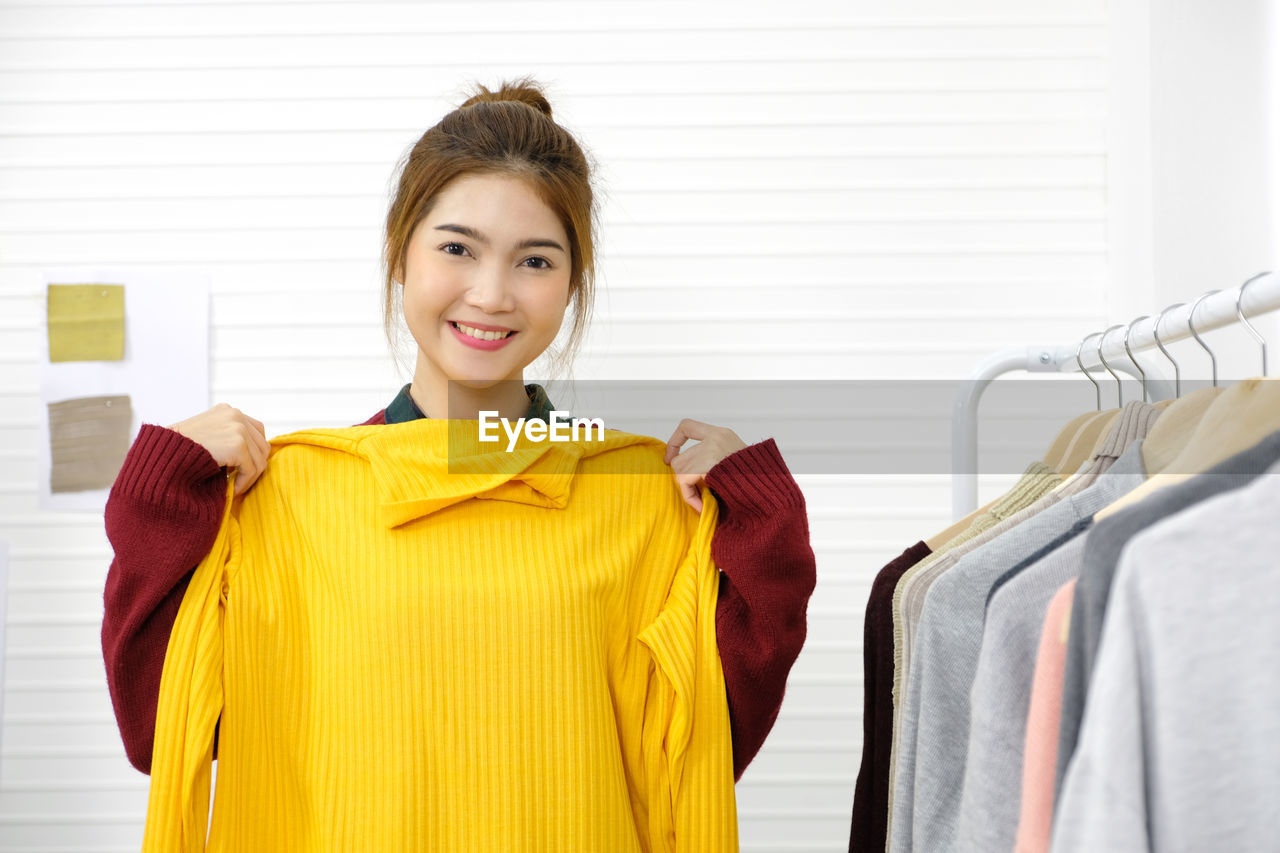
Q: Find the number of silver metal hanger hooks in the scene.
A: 6